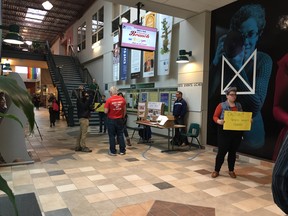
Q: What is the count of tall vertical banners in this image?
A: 5